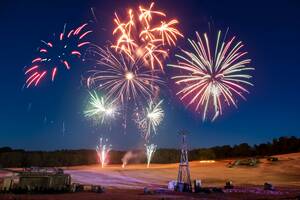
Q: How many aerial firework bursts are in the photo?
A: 6